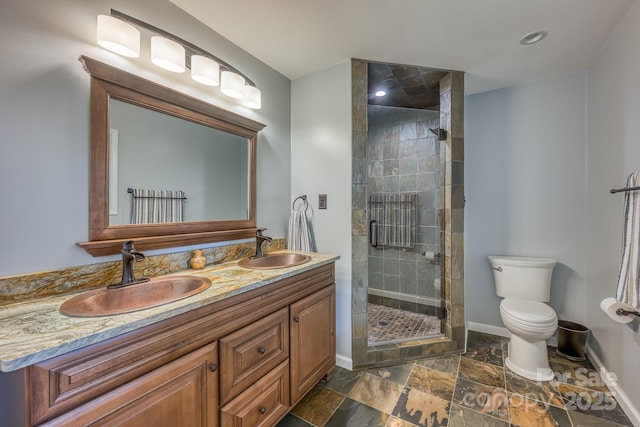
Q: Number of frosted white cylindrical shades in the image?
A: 5